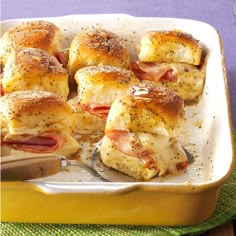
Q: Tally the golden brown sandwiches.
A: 7